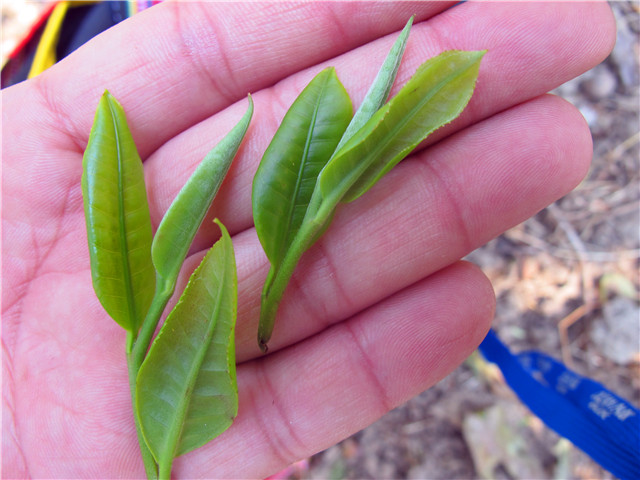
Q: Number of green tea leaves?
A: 6